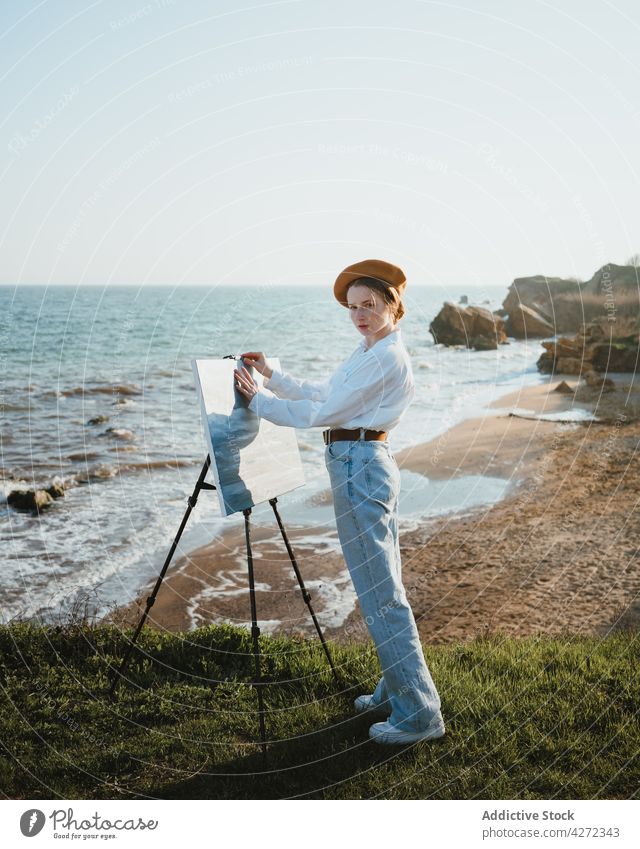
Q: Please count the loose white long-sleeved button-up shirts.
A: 1